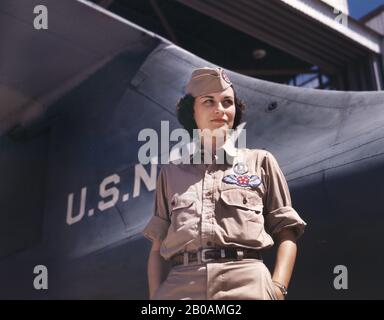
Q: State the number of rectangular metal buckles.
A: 1